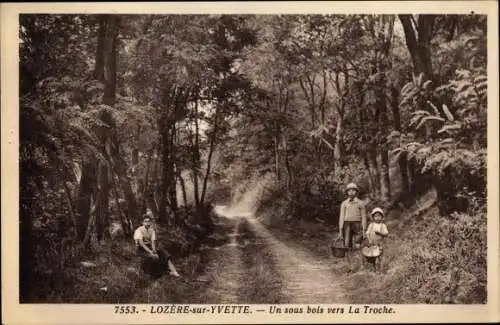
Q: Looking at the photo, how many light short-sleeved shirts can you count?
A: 2